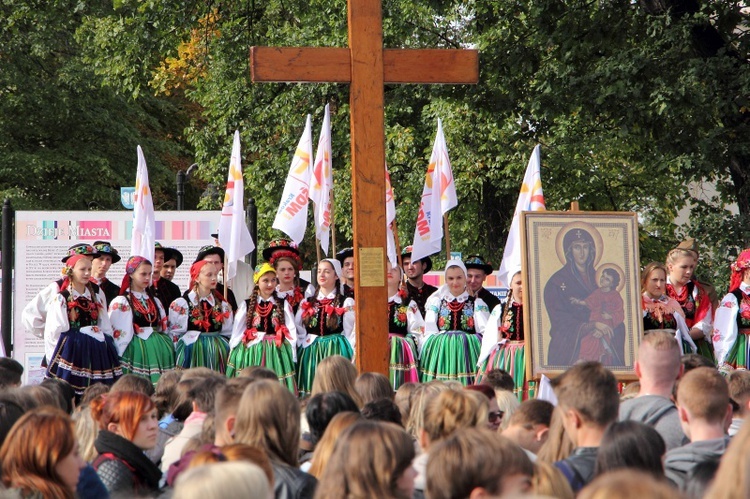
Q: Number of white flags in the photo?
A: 7